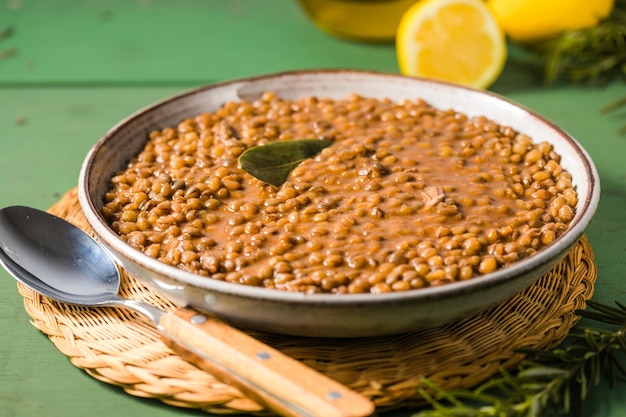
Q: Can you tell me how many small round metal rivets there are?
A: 3